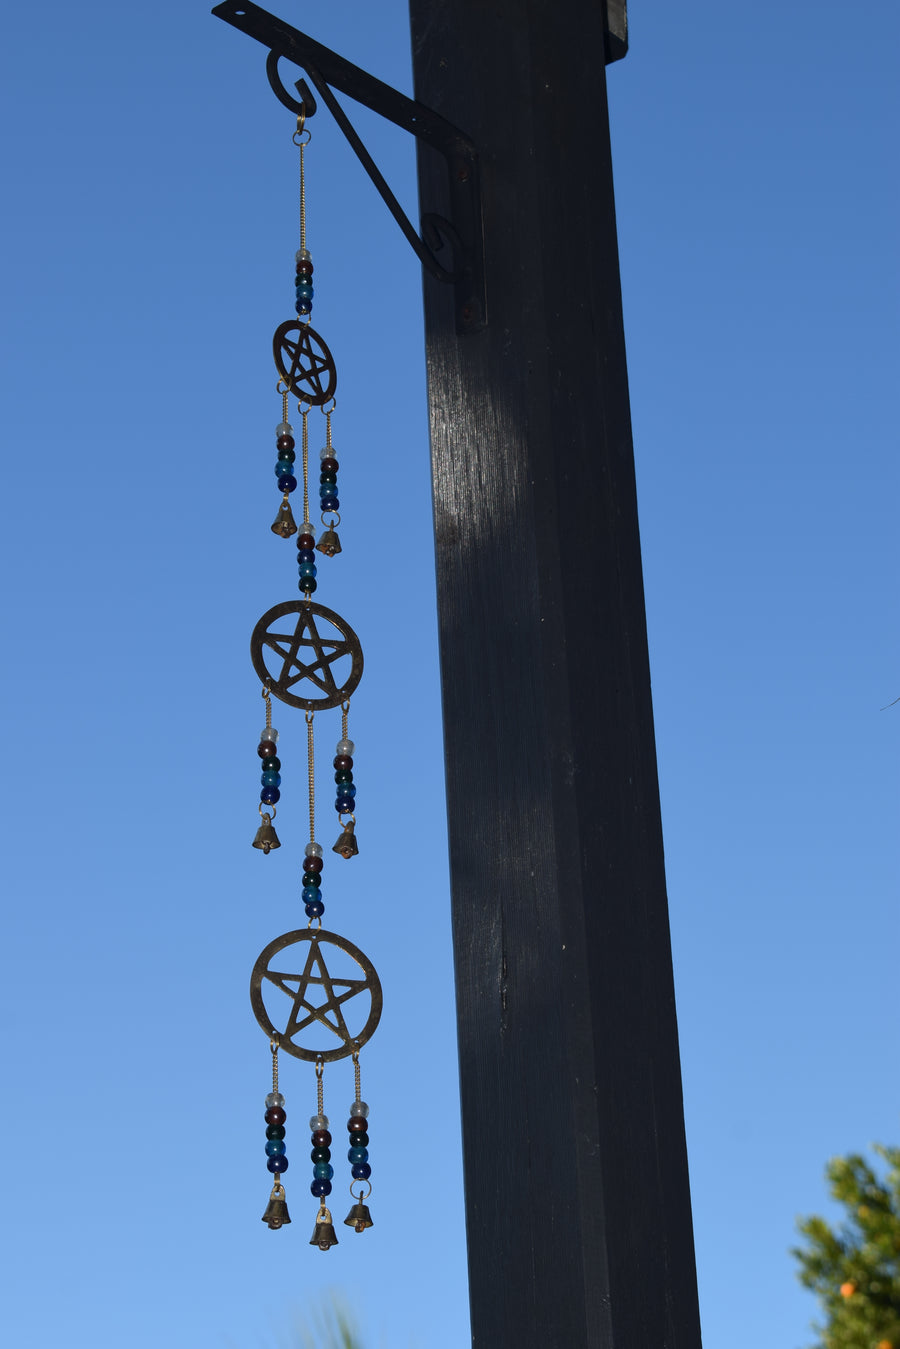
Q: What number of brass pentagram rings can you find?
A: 3